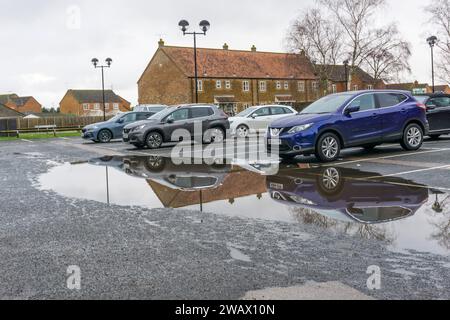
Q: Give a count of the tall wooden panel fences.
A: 1